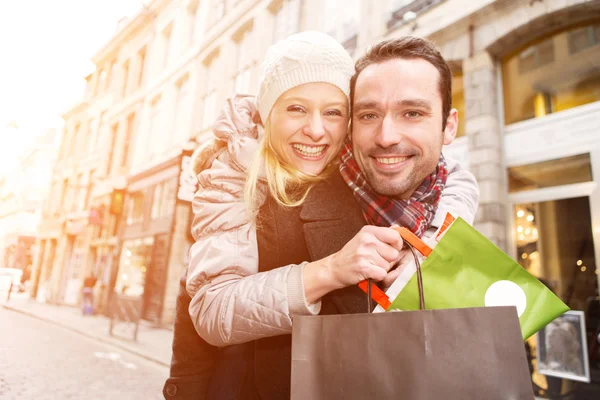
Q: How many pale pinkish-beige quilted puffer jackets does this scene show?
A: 1